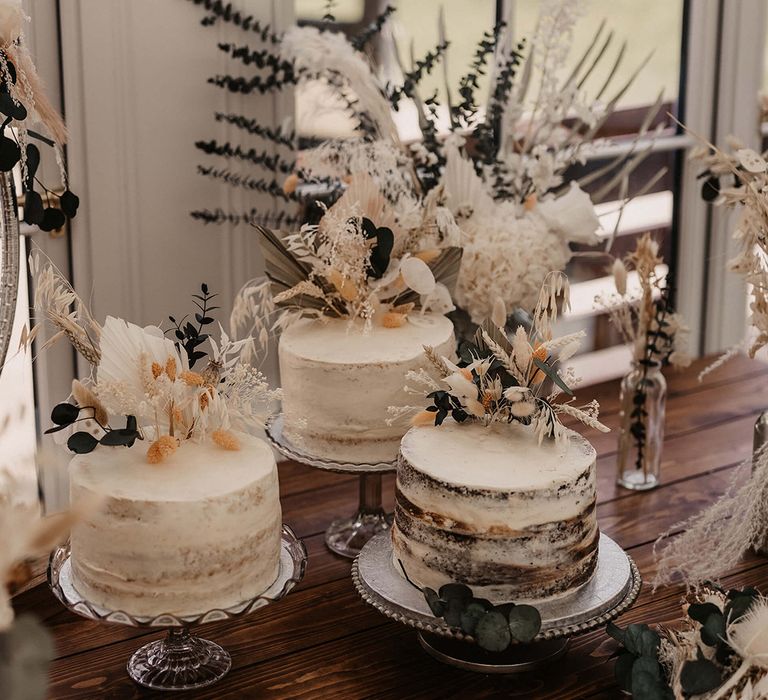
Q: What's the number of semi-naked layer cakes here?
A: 3